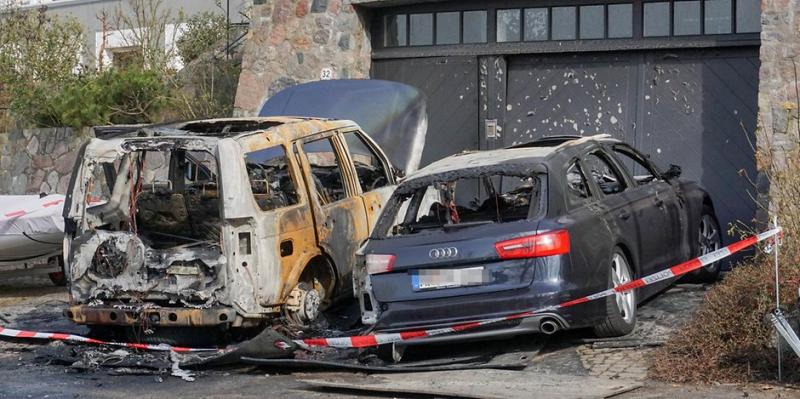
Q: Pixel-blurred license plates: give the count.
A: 1